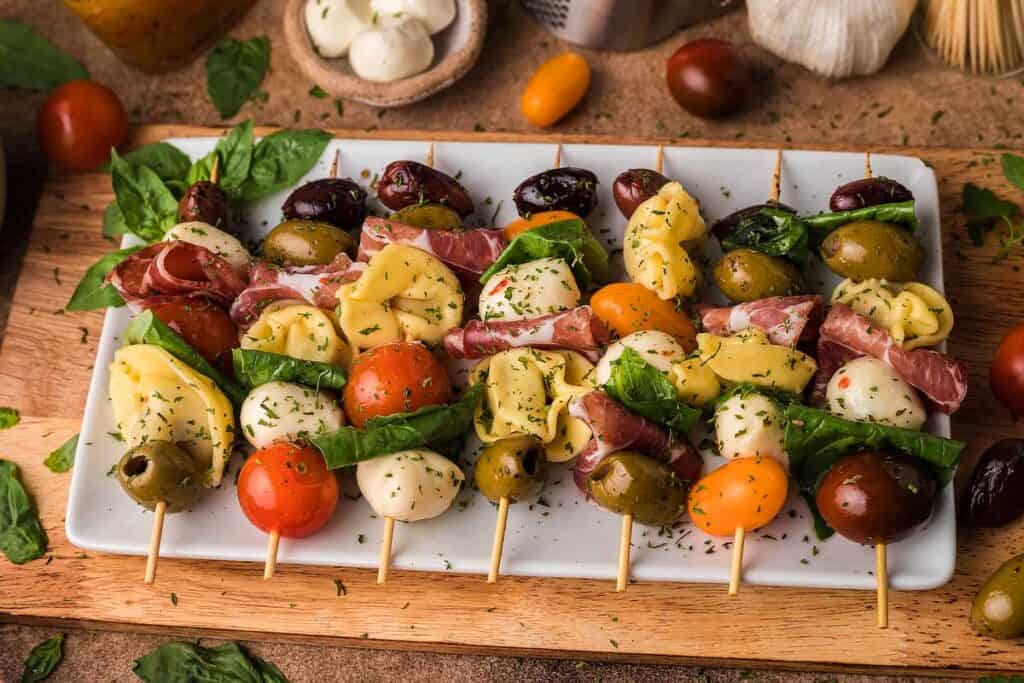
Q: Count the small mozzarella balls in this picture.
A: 10